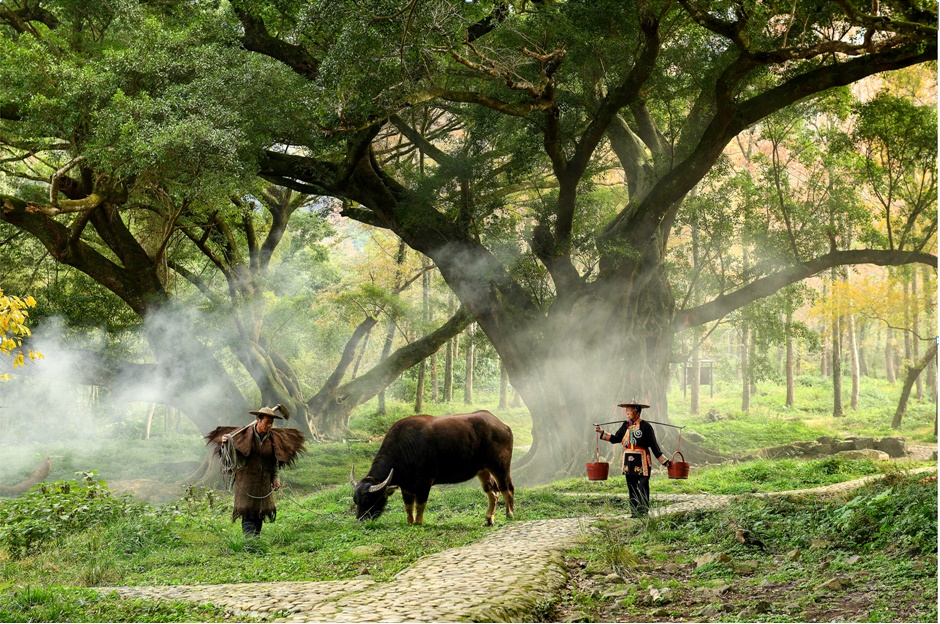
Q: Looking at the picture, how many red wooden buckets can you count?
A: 2